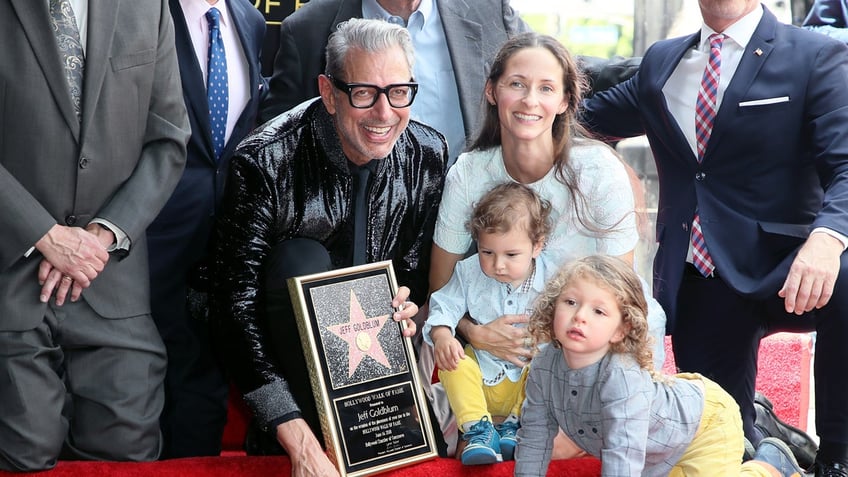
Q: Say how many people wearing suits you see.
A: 4